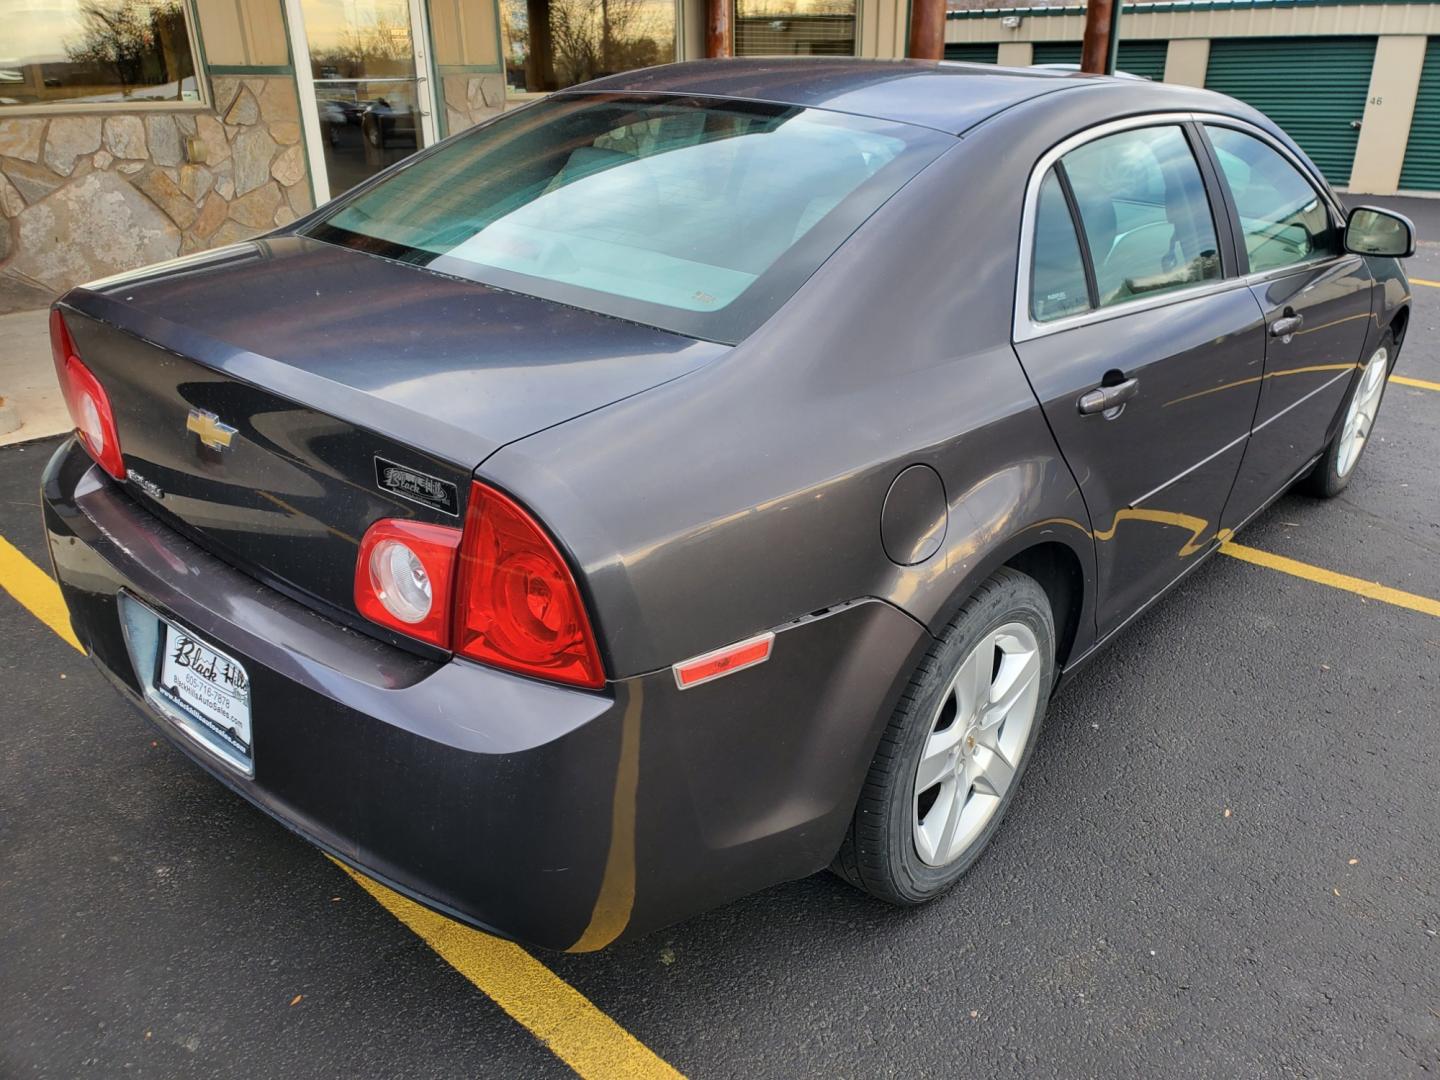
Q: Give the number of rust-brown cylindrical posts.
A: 3